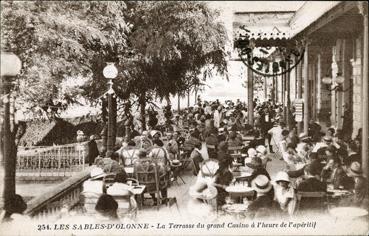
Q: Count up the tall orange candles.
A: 0